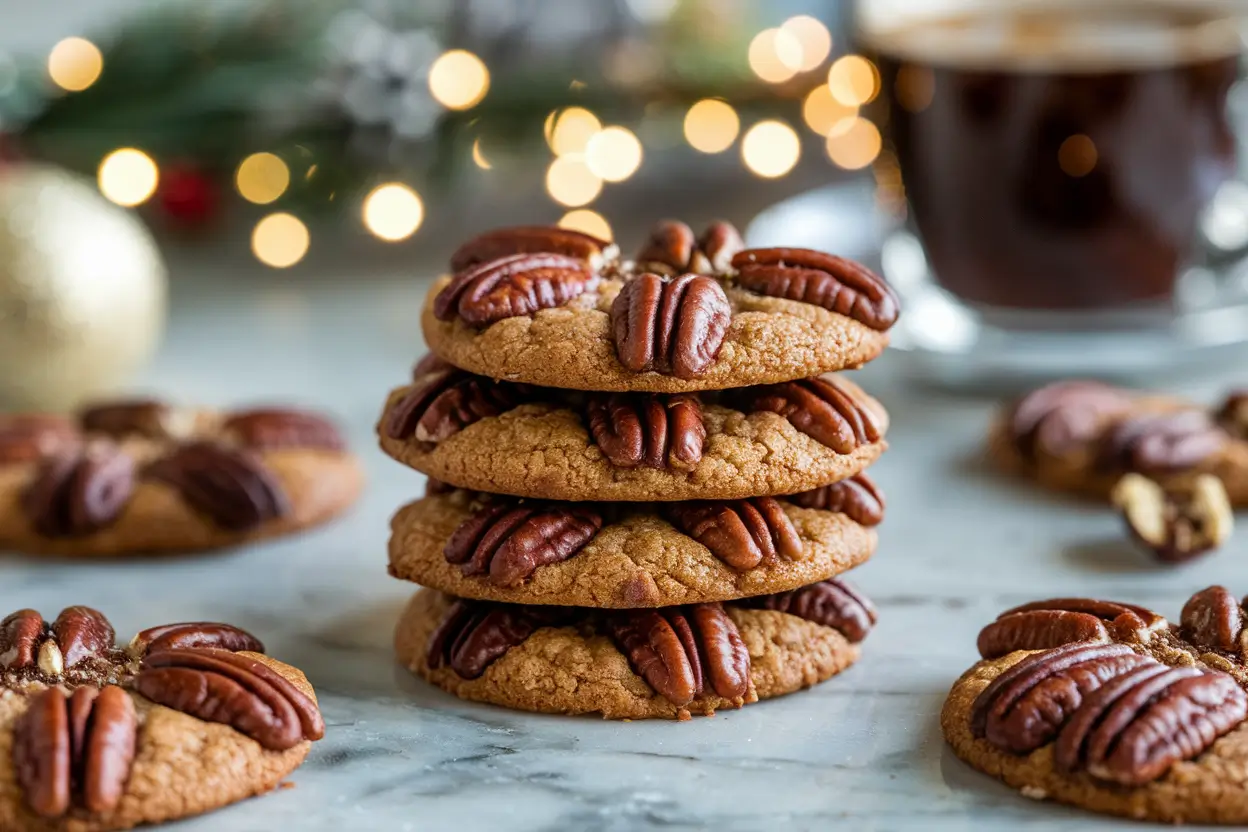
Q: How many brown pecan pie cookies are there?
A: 8